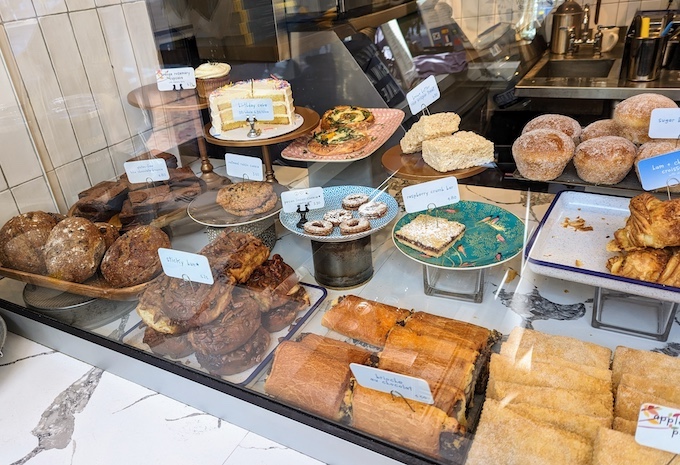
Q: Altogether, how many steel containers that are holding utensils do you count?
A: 1